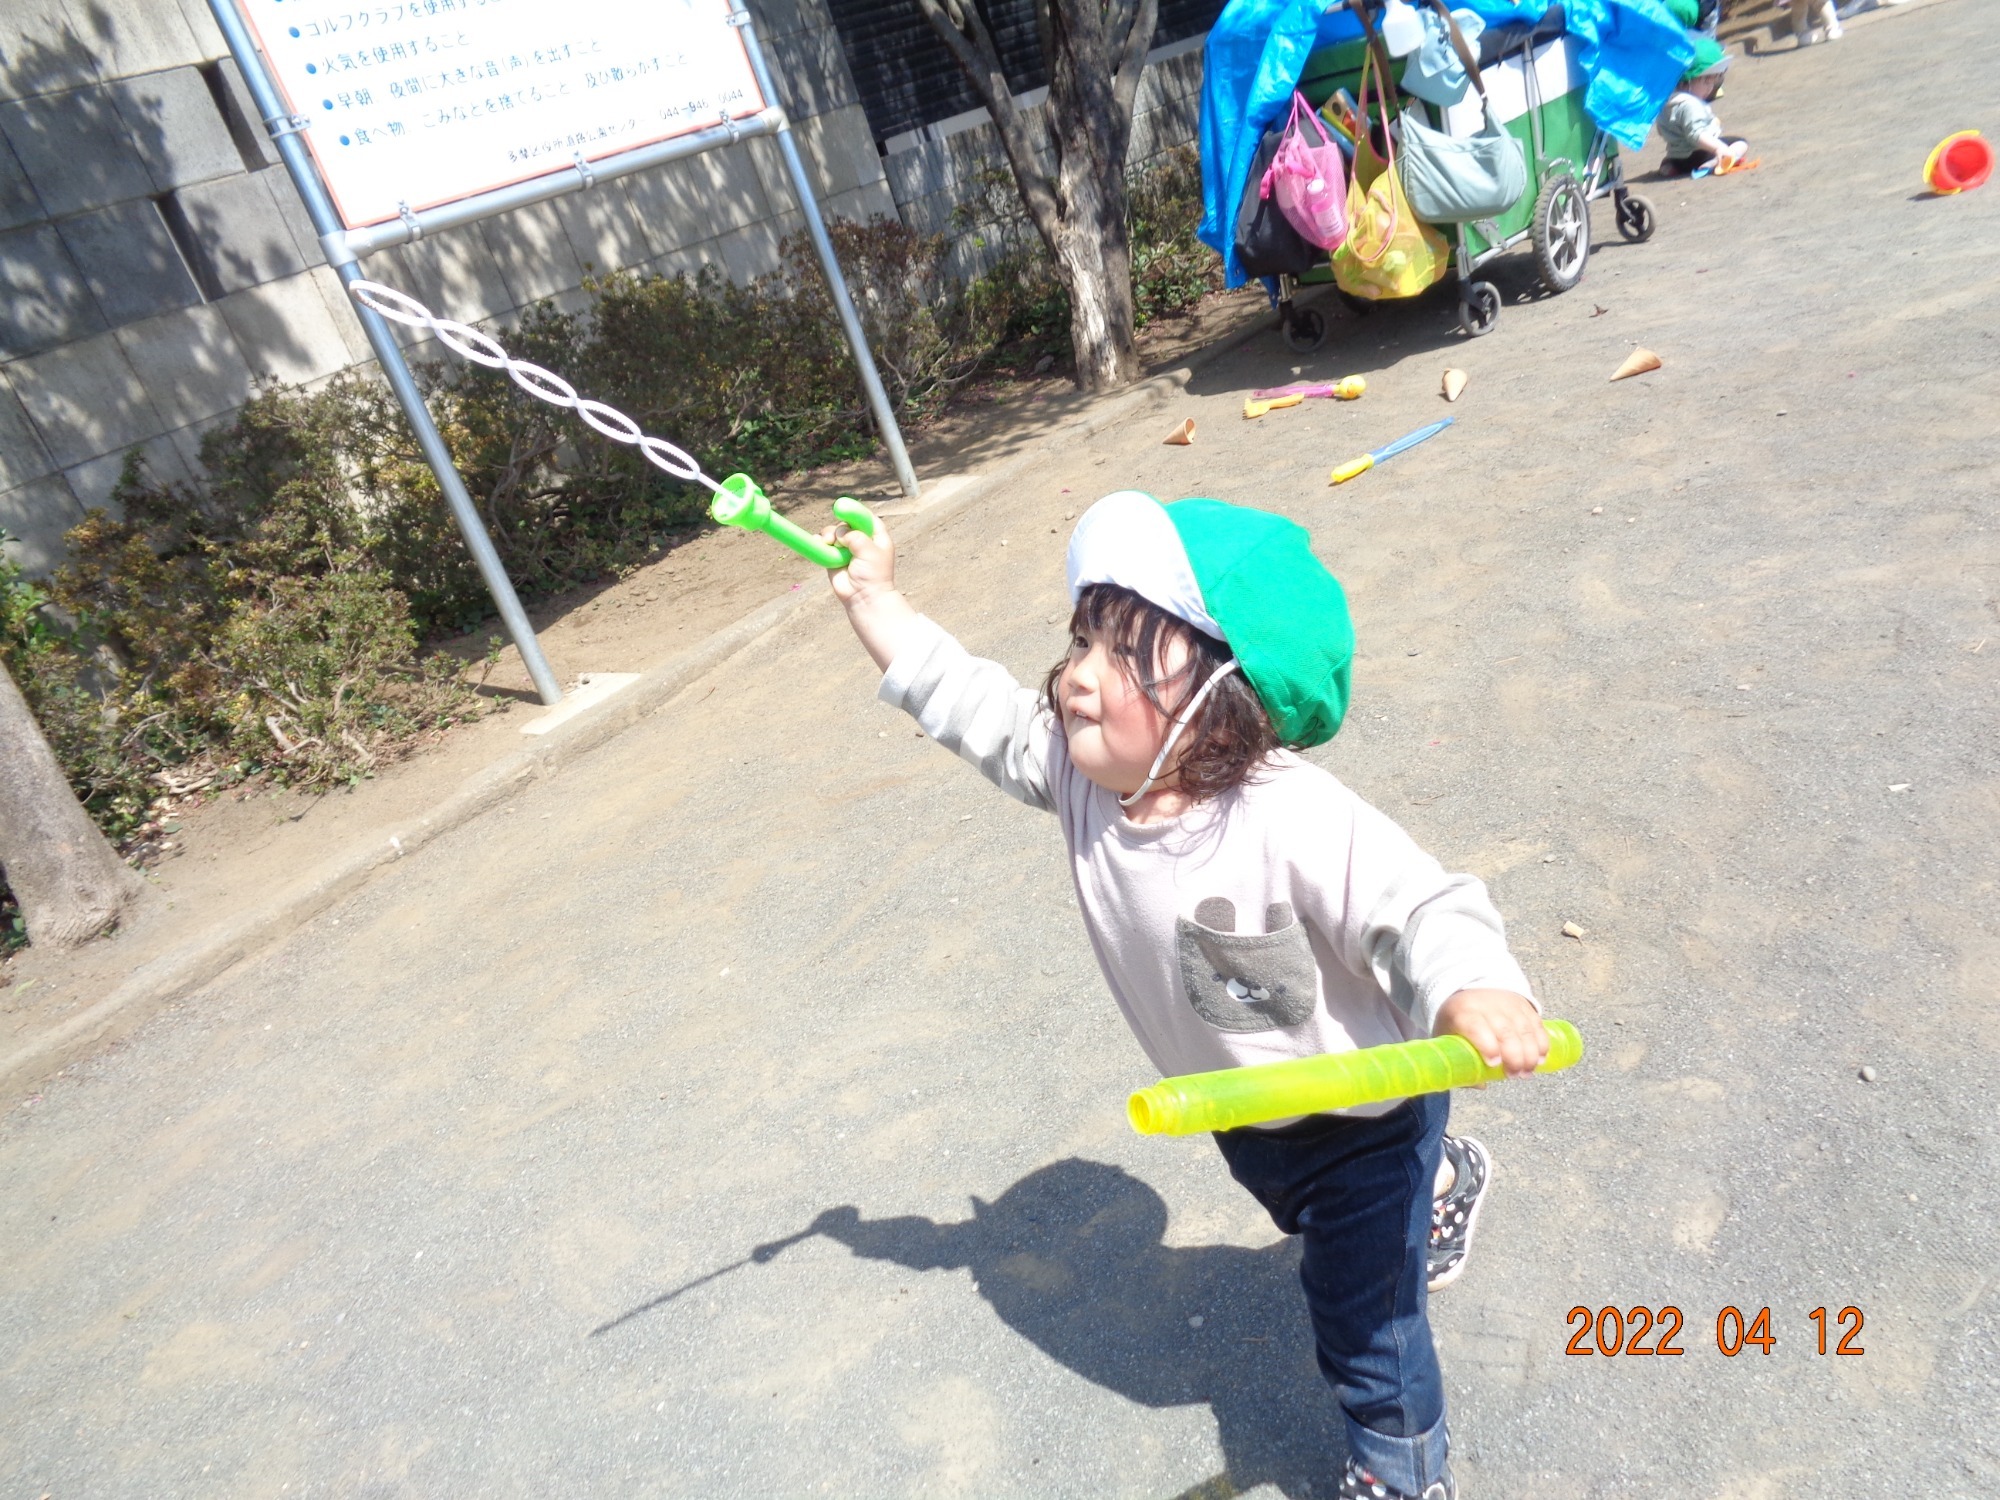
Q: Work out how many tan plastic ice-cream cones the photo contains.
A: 3